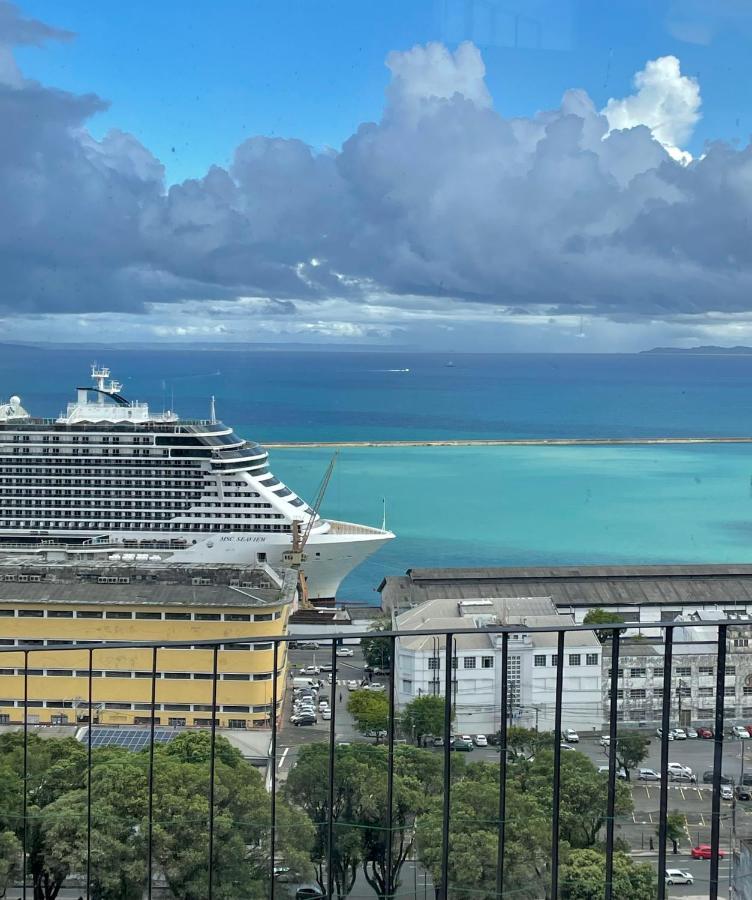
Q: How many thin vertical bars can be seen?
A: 13